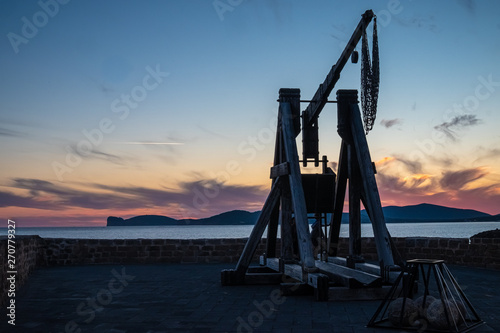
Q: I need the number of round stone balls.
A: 4